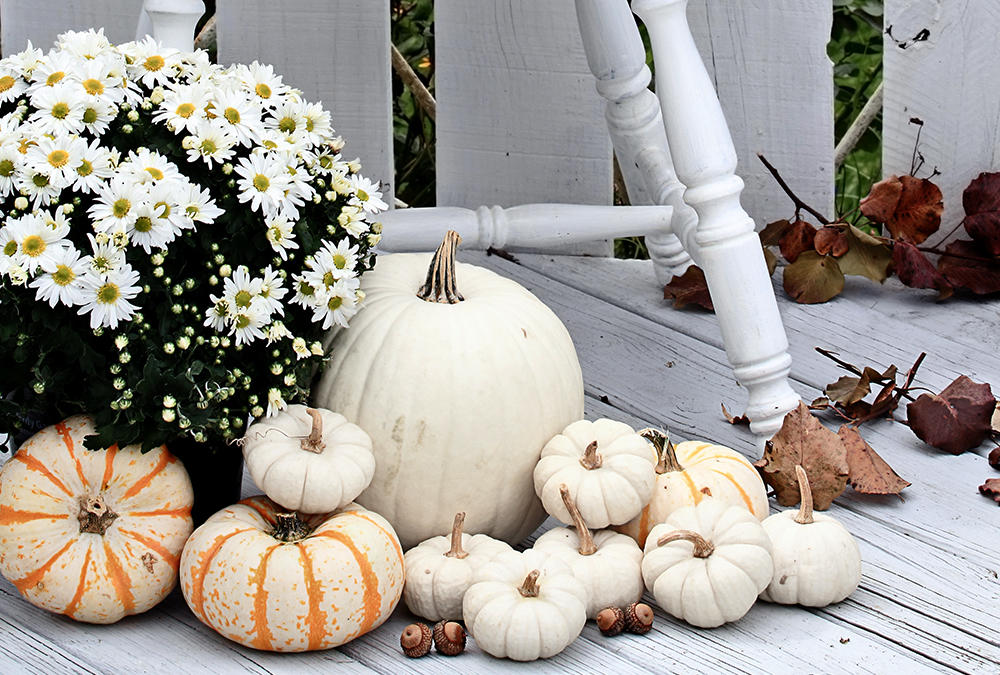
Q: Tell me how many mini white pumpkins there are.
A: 7